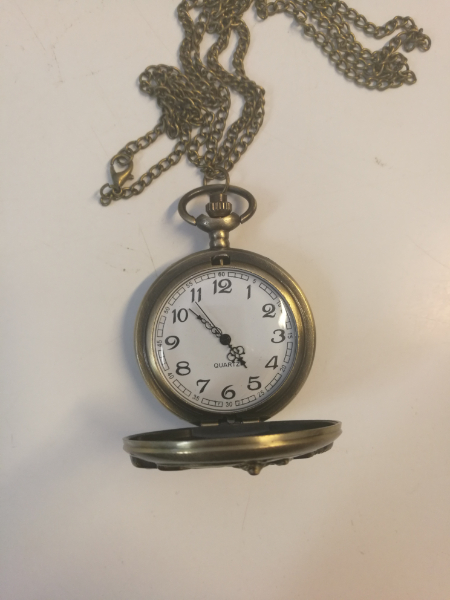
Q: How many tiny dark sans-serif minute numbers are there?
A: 12